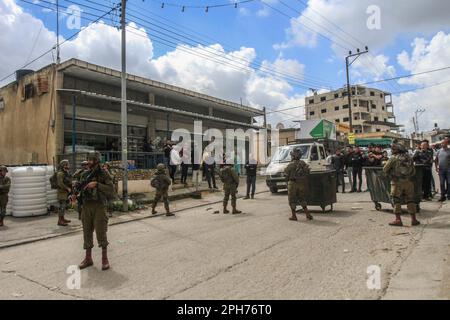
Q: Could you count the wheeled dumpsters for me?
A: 2